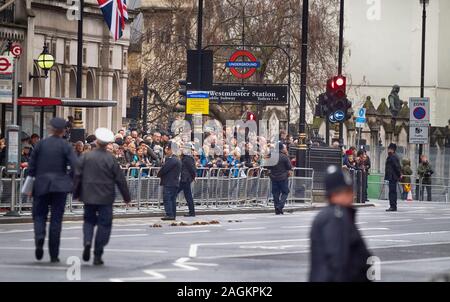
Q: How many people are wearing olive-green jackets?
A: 2